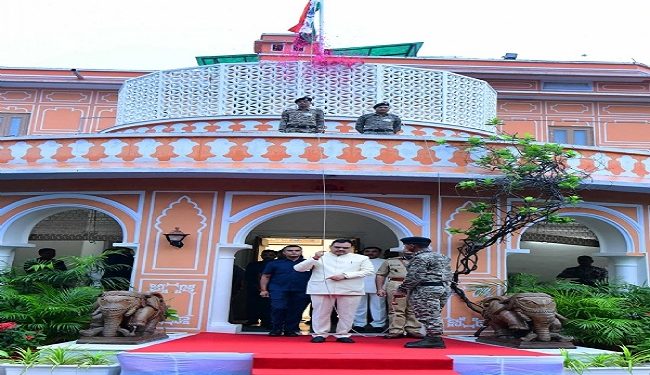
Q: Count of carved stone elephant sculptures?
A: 2